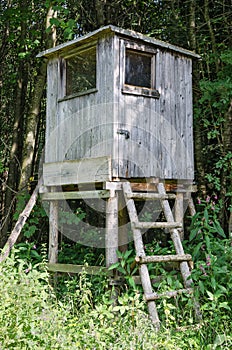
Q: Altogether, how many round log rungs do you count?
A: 4